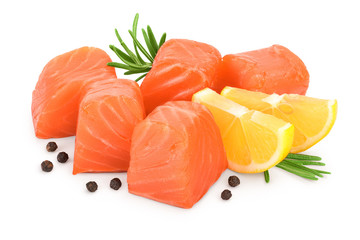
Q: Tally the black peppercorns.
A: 7